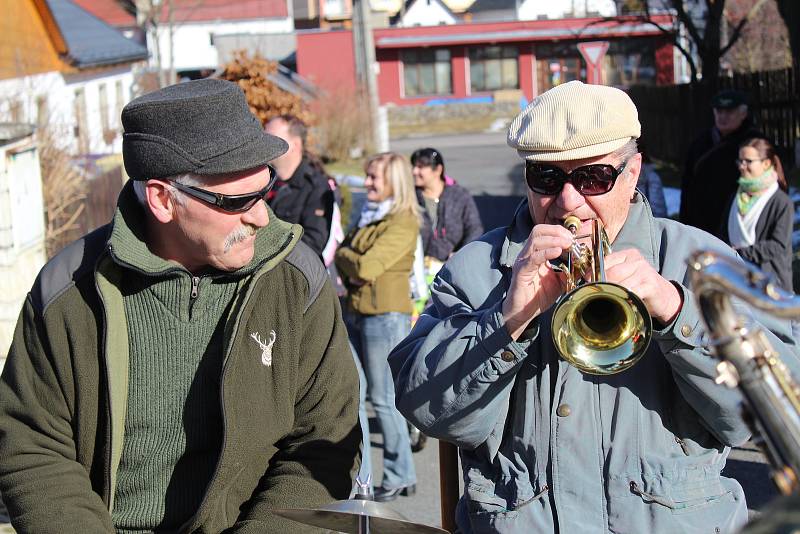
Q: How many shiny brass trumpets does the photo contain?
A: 1